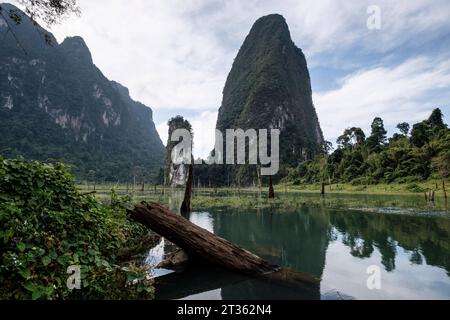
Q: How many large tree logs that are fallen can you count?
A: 1